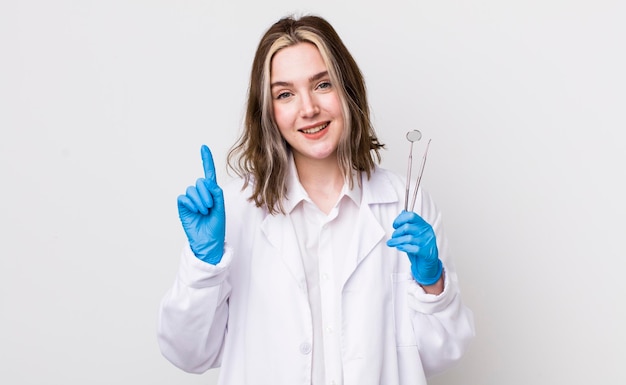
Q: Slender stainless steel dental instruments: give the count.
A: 2